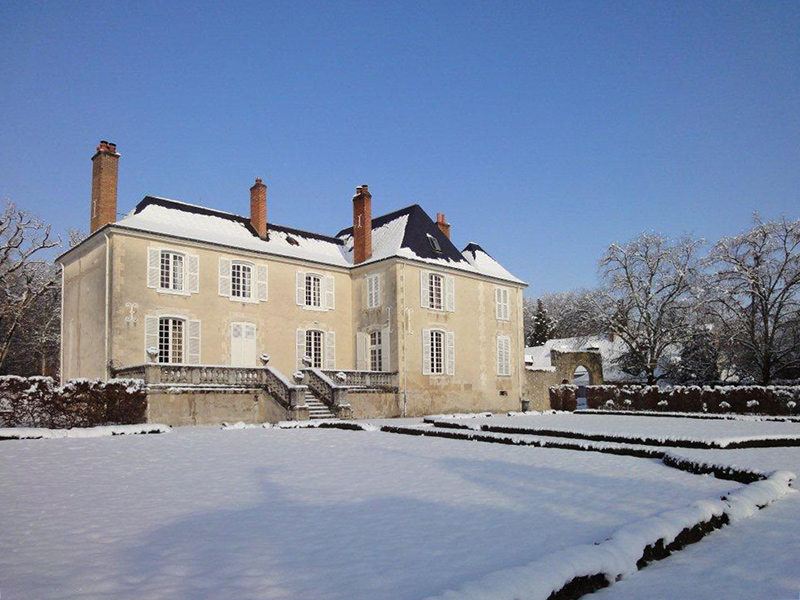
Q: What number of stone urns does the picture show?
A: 5